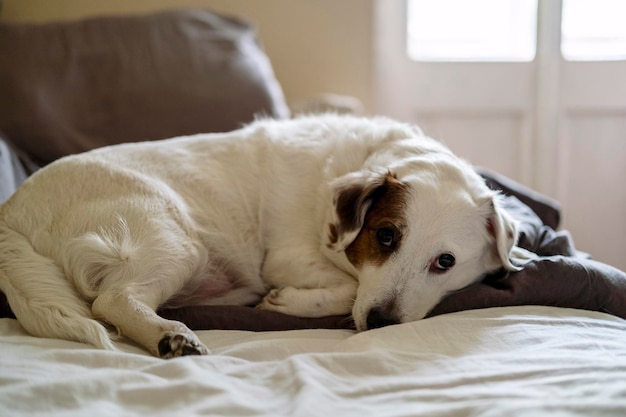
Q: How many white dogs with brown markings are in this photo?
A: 1